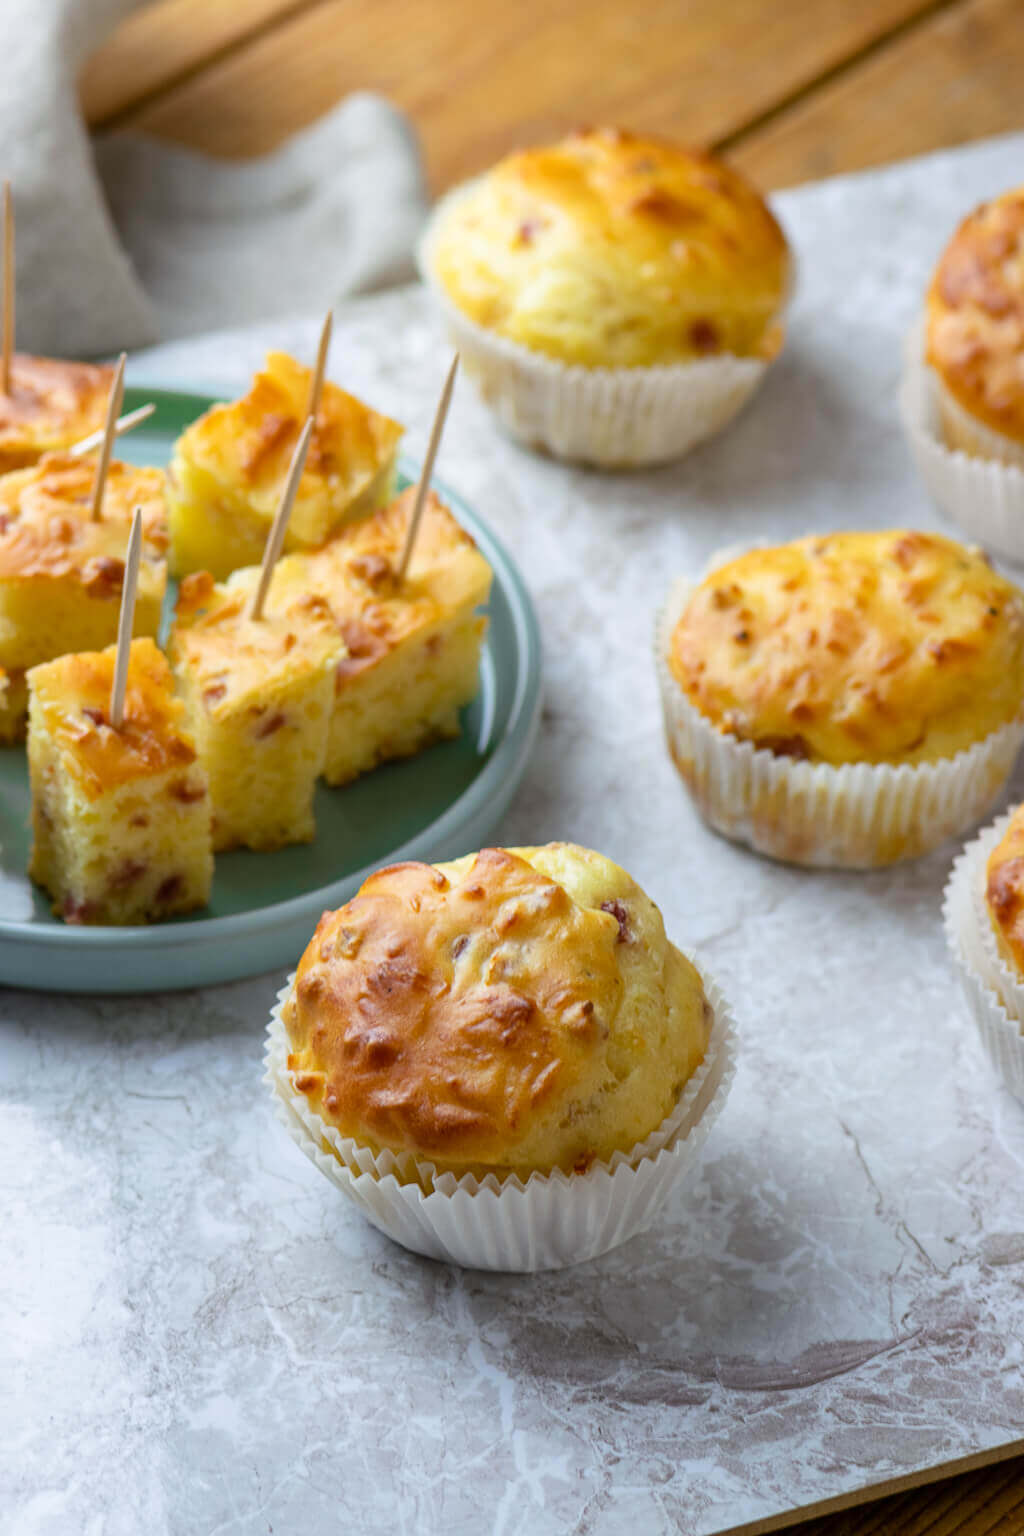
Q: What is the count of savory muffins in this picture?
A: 5